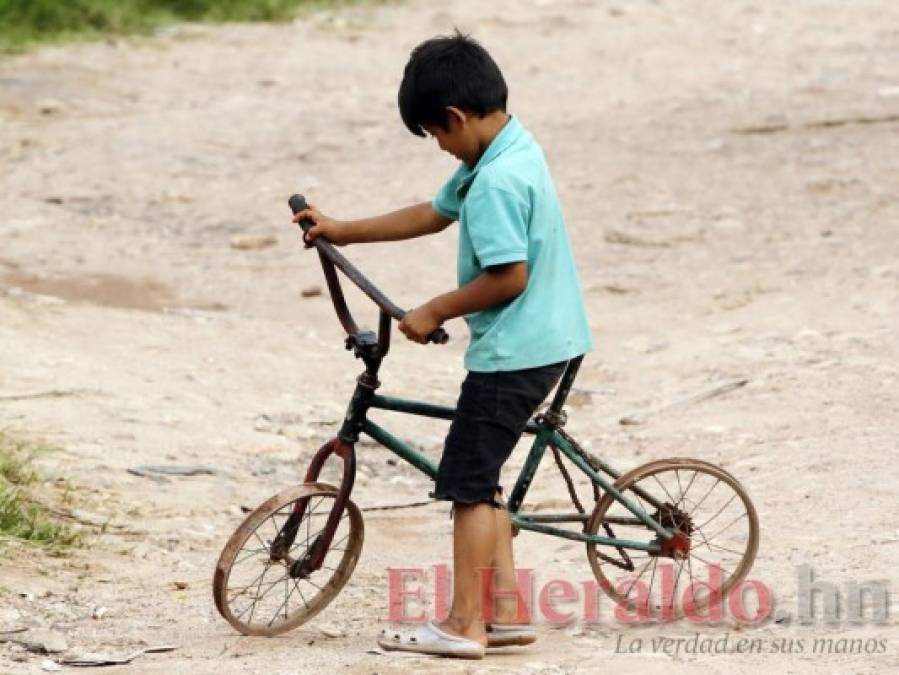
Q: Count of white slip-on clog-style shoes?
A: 2